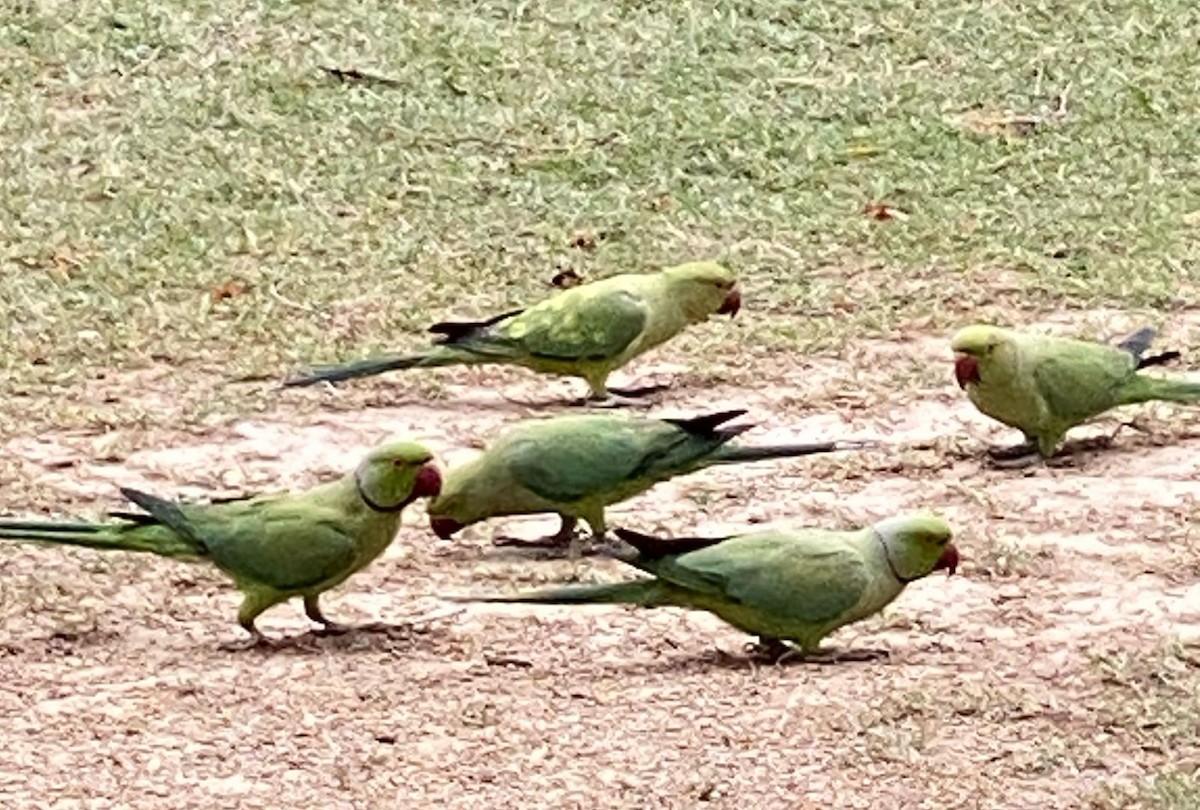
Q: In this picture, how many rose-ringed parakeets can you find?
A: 5